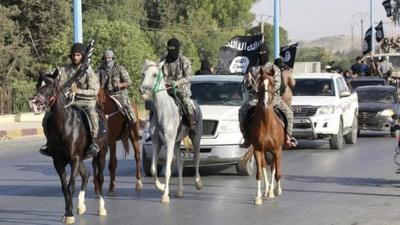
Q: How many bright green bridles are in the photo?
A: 1